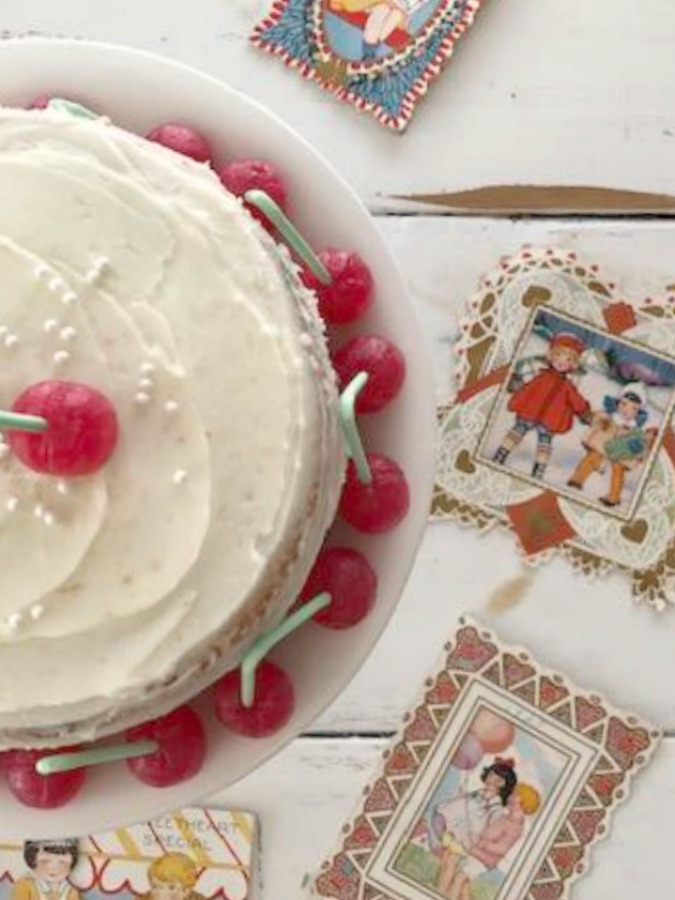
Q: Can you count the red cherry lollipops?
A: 11